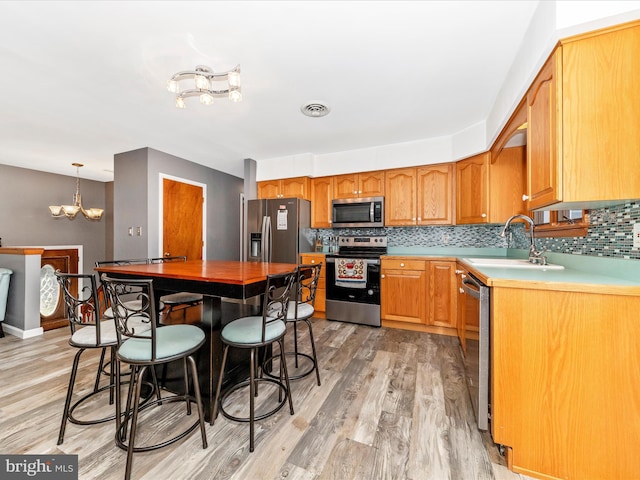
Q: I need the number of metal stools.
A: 6